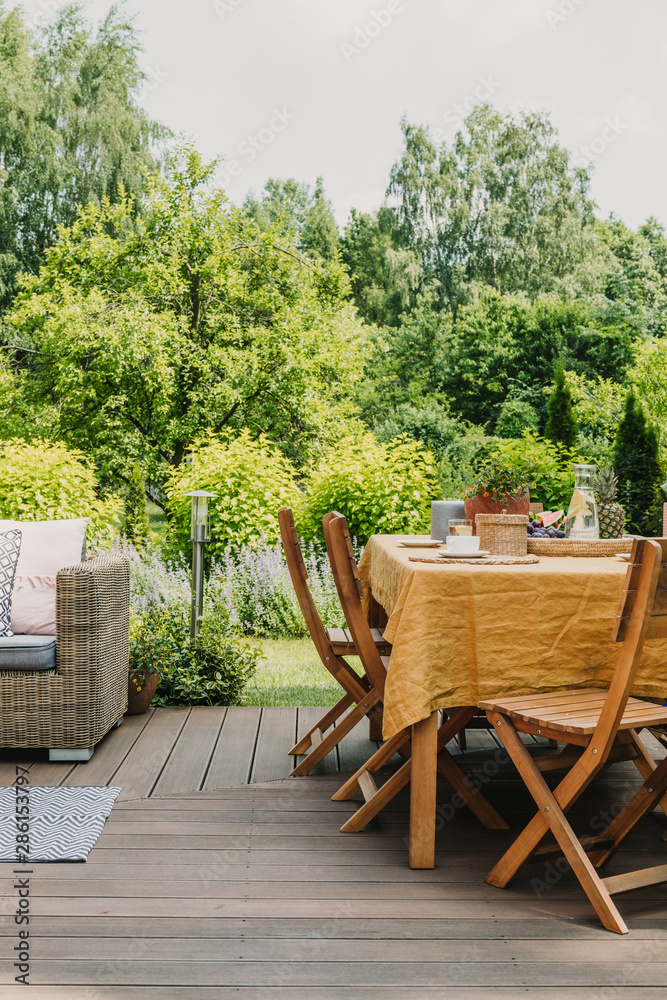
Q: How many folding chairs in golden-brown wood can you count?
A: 3